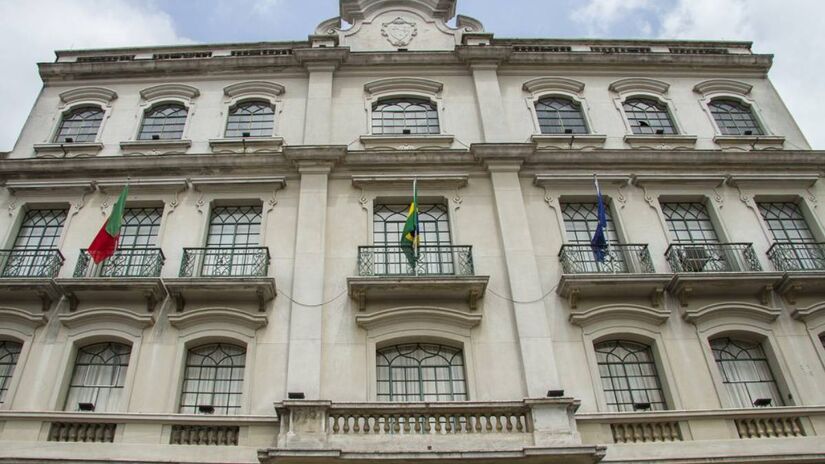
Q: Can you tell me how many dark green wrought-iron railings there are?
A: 7